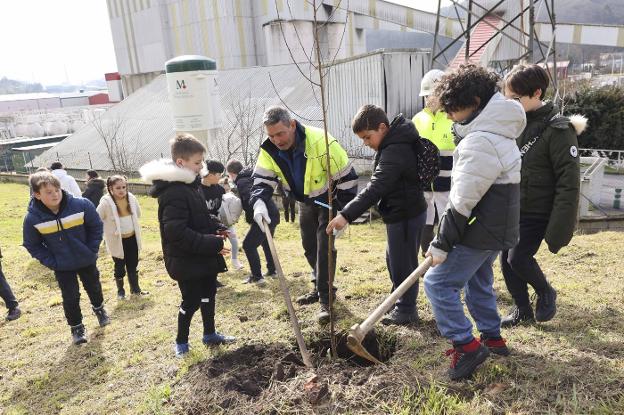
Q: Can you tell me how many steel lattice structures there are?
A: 1